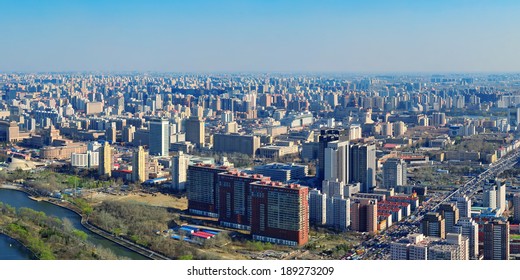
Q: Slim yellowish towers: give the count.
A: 2